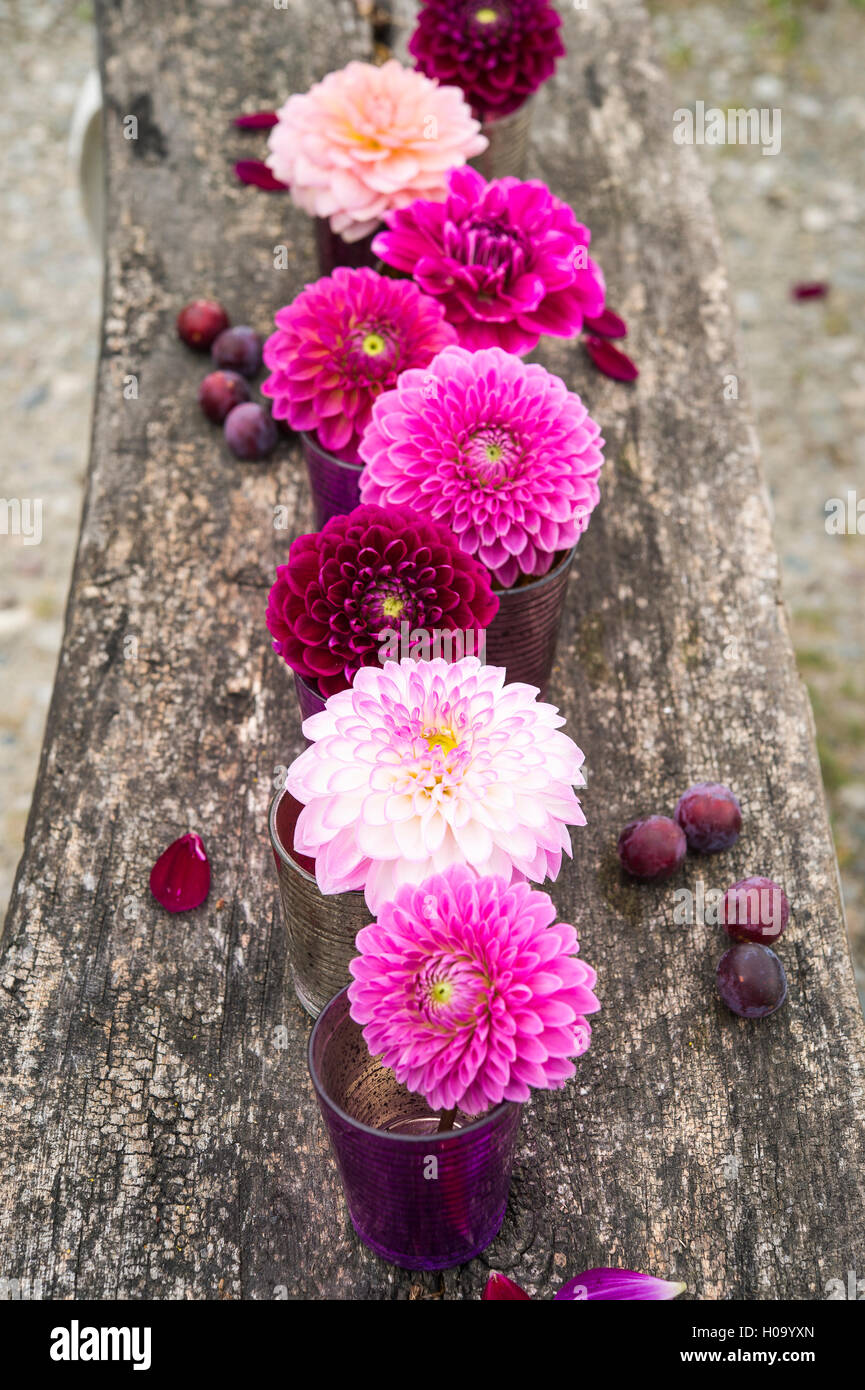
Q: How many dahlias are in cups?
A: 8